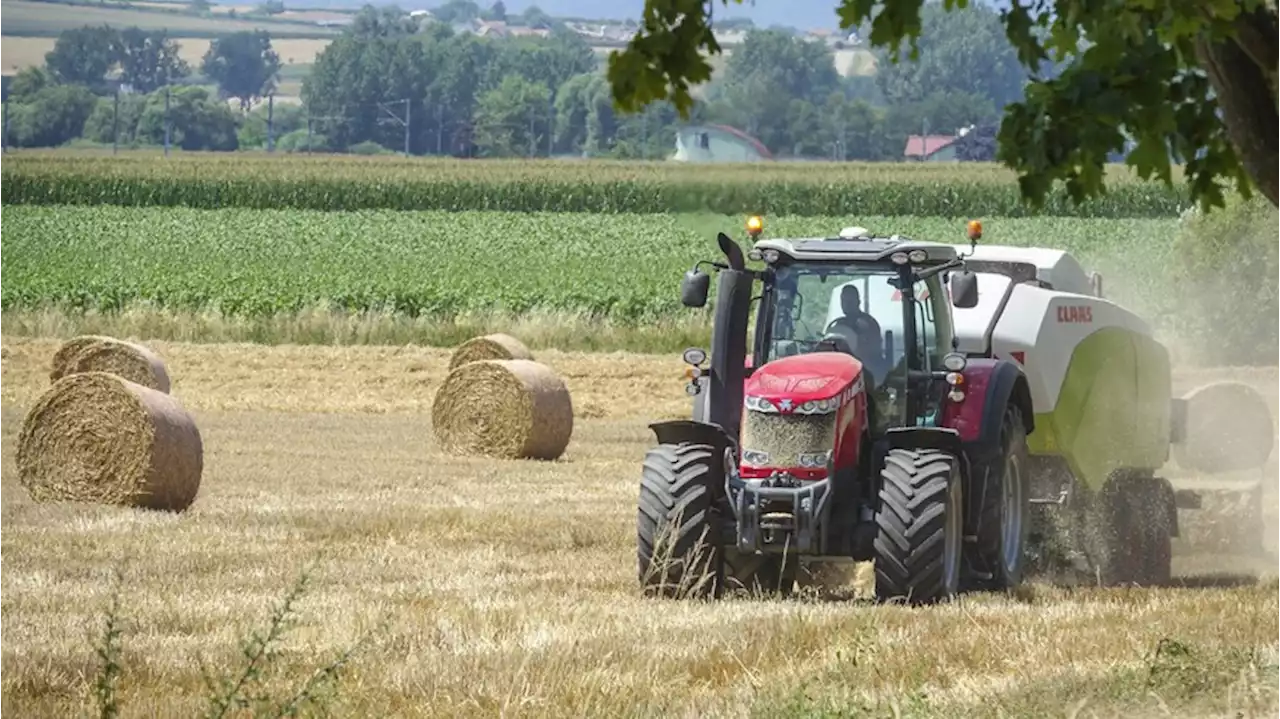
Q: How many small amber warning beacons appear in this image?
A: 2